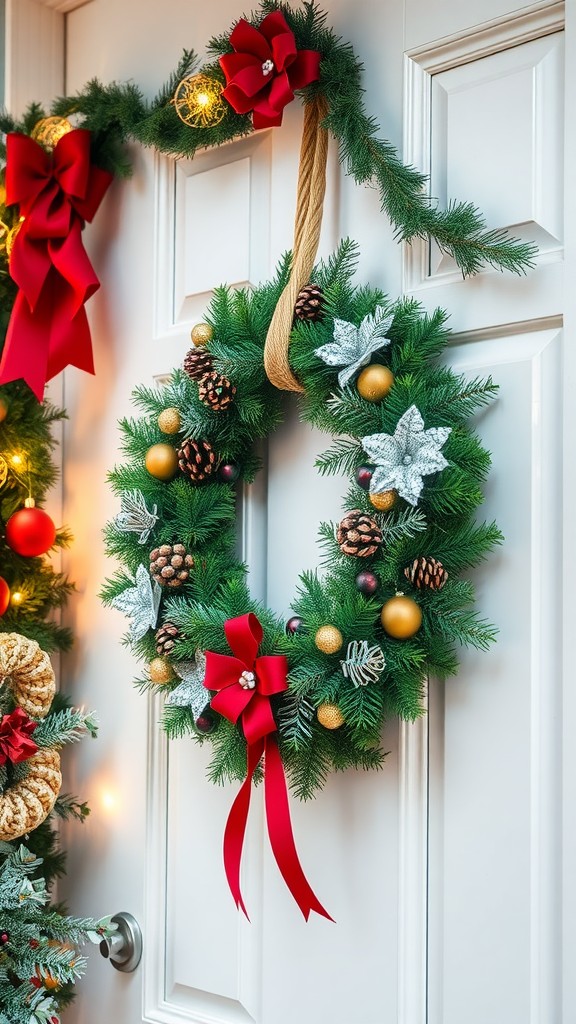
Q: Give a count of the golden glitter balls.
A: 6